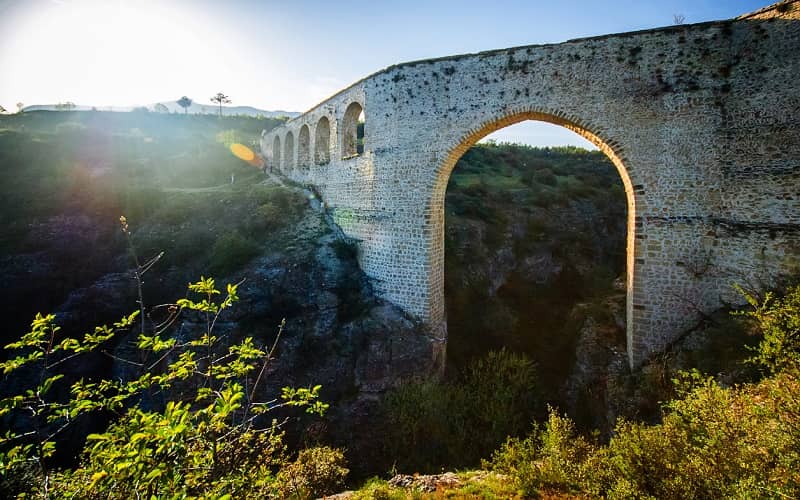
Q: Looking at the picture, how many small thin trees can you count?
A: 2